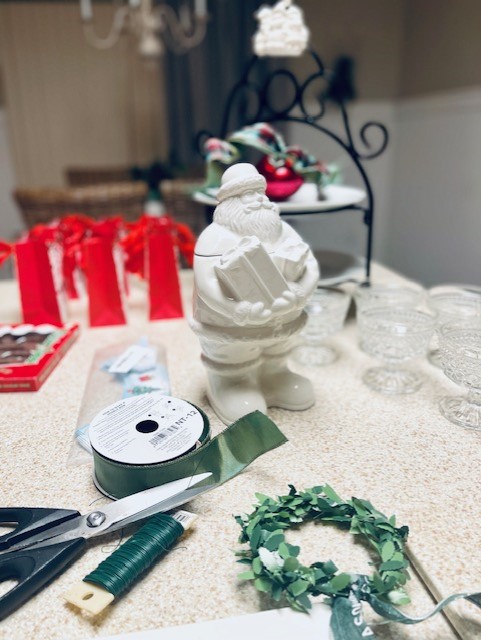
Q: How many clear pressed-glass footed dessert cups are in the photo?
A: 5